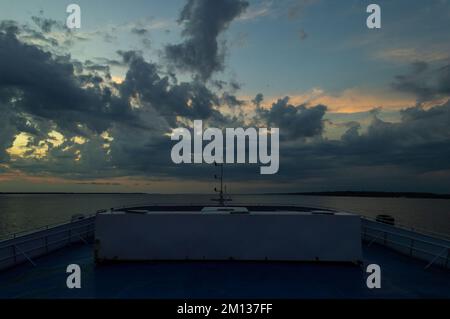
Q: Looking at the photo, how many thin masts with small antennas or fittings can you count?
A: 1